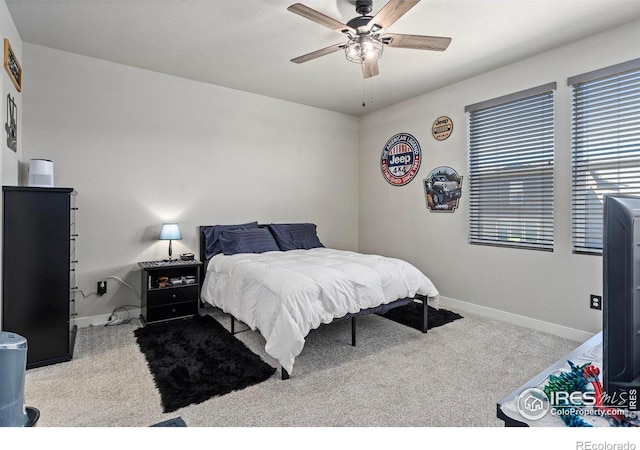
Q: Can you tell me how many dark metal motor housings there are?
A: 1